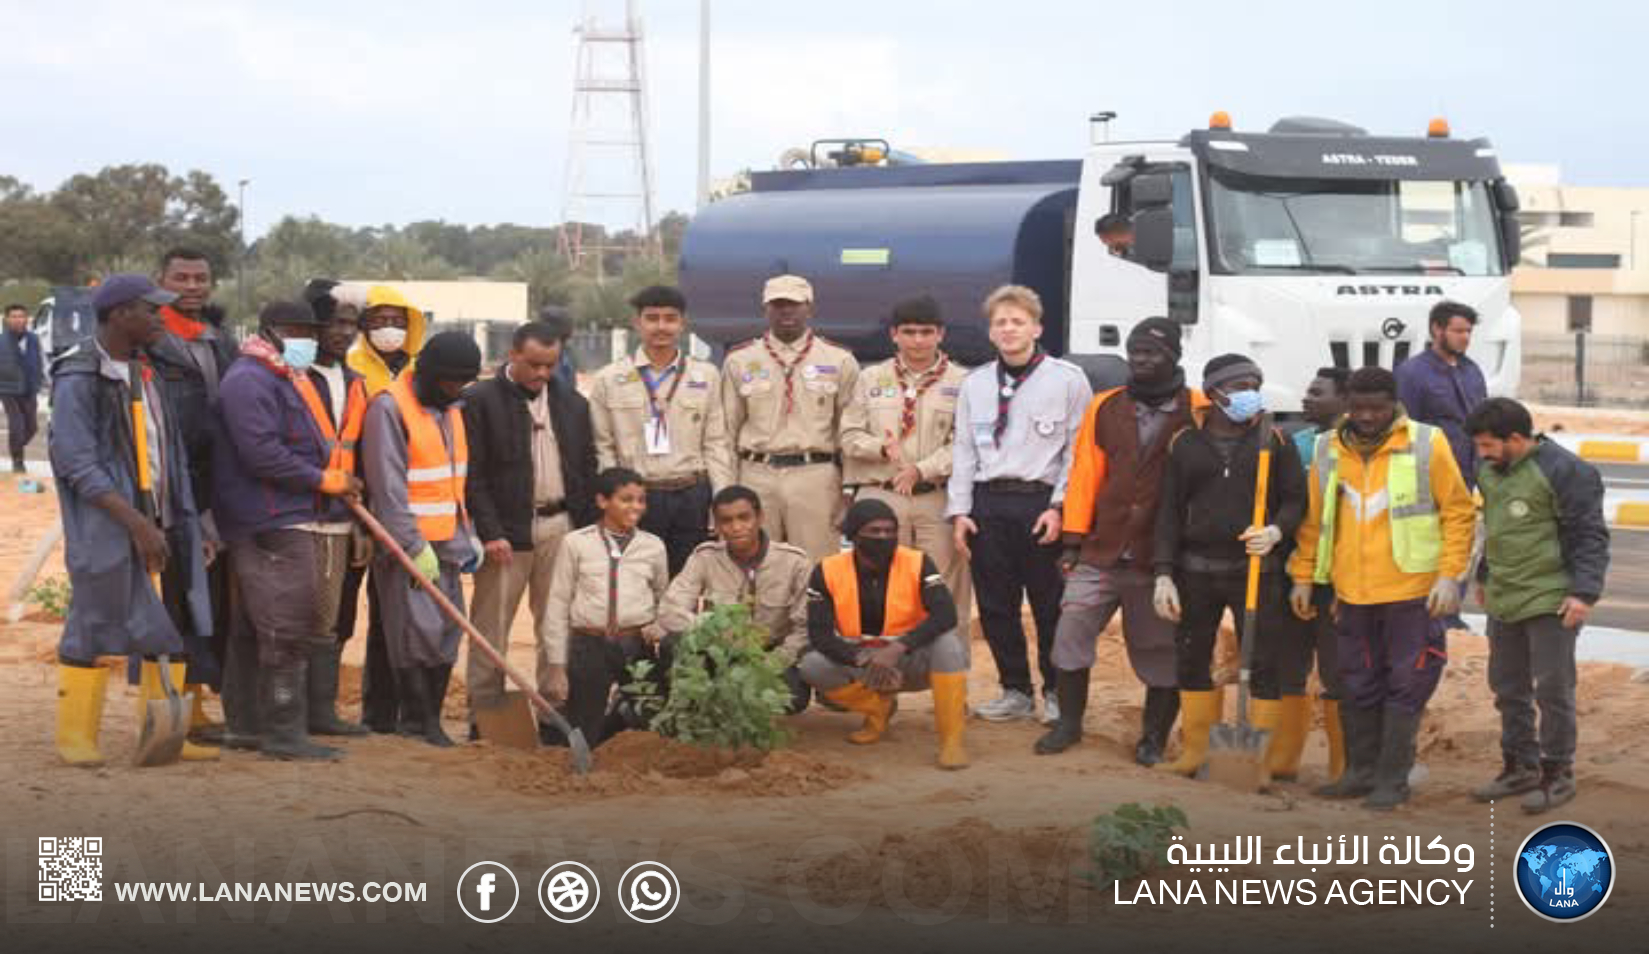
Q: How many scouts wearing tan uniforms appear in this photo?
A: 5